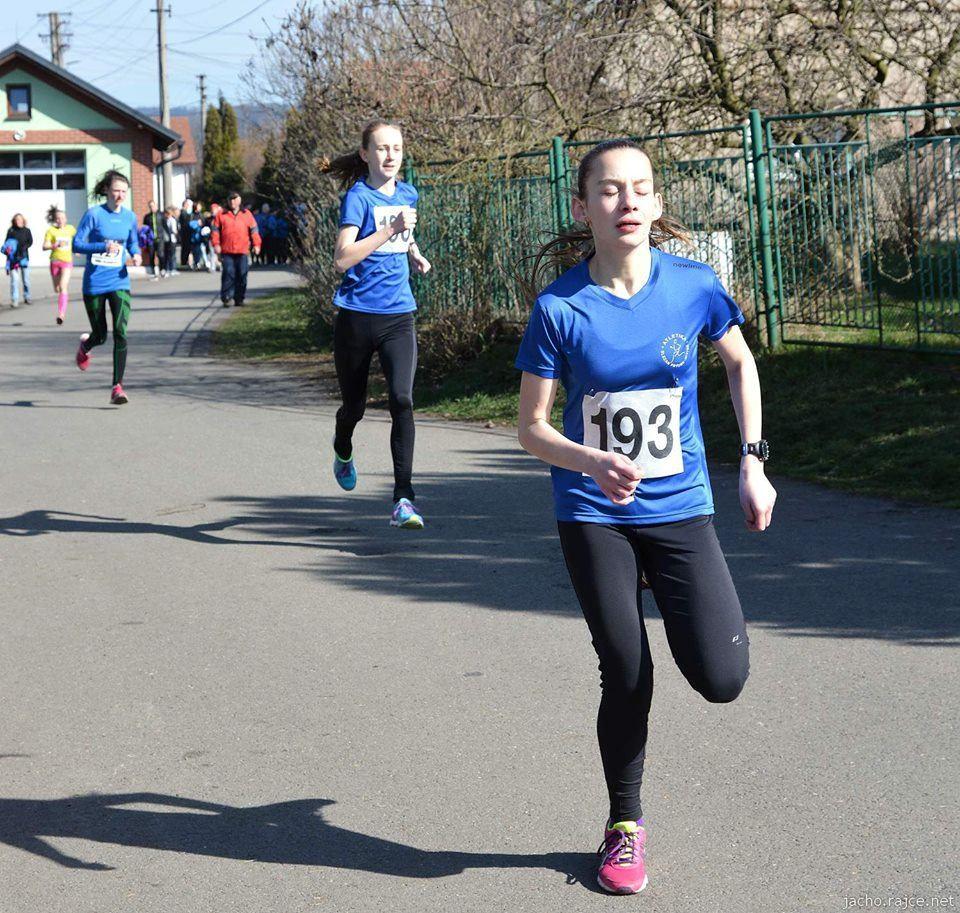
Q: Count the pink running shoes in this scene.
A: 3